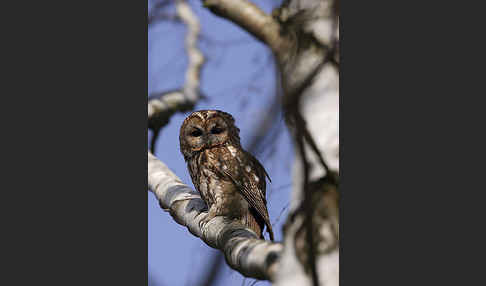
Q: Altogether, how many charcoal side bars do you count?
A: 2